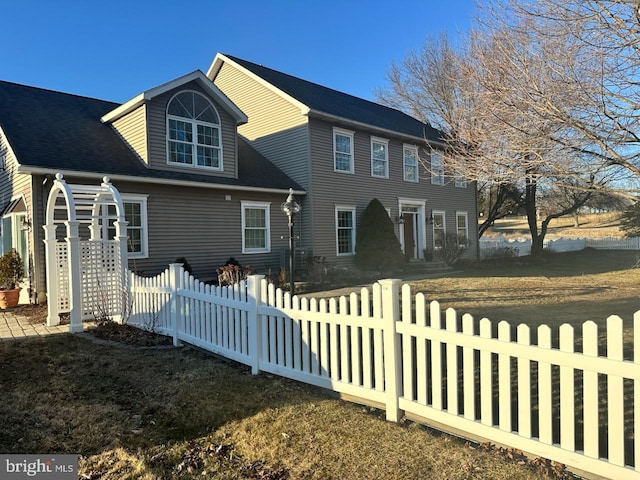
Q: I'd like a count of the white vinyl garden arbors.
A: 1